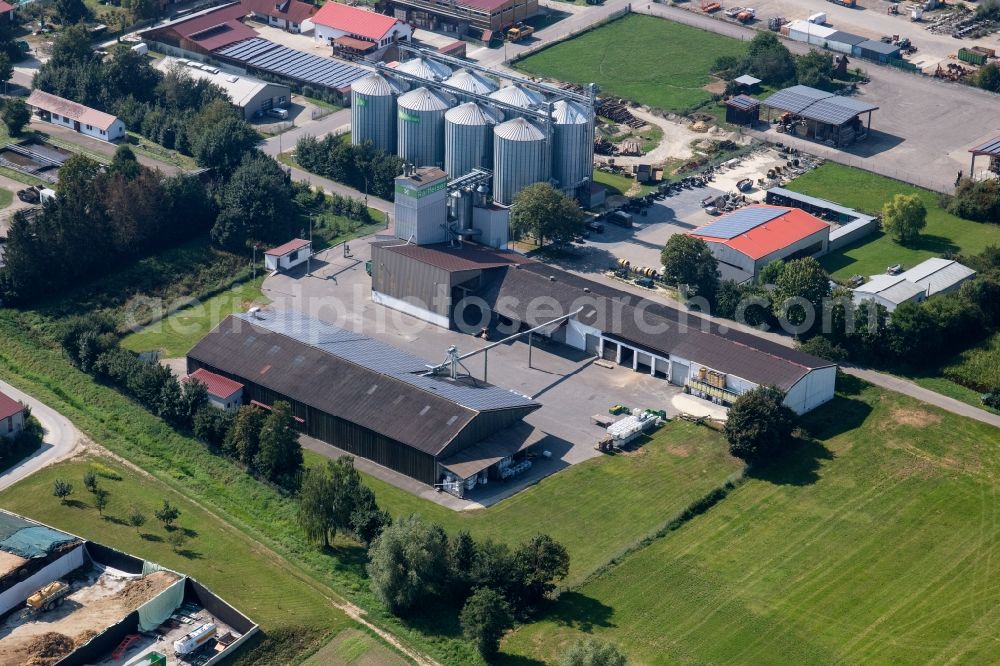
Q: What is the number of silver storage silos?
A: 8